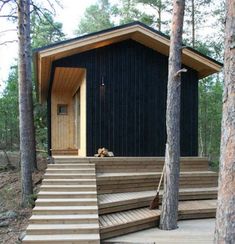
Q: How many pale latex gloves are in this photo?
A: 0